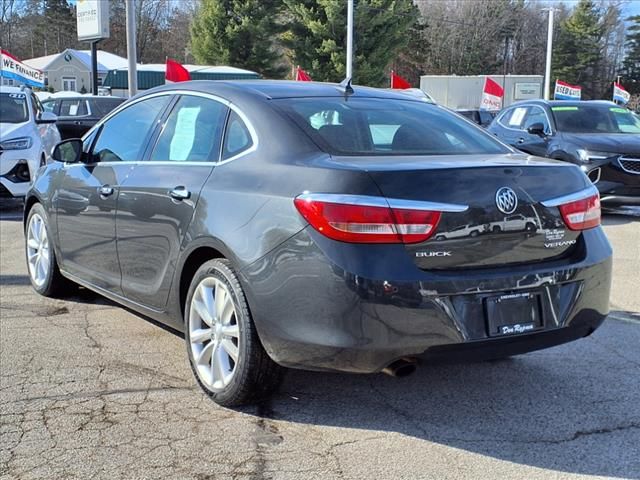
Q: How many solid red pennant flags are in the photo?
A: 3